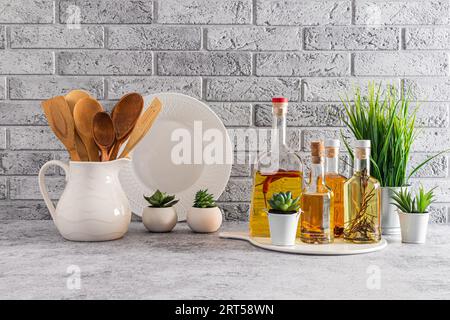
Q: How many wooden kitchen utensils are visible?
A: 6